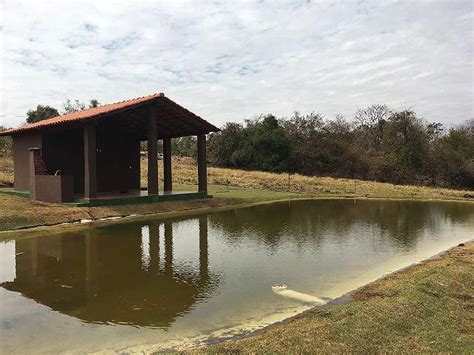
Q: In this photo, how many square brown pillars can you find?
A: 4